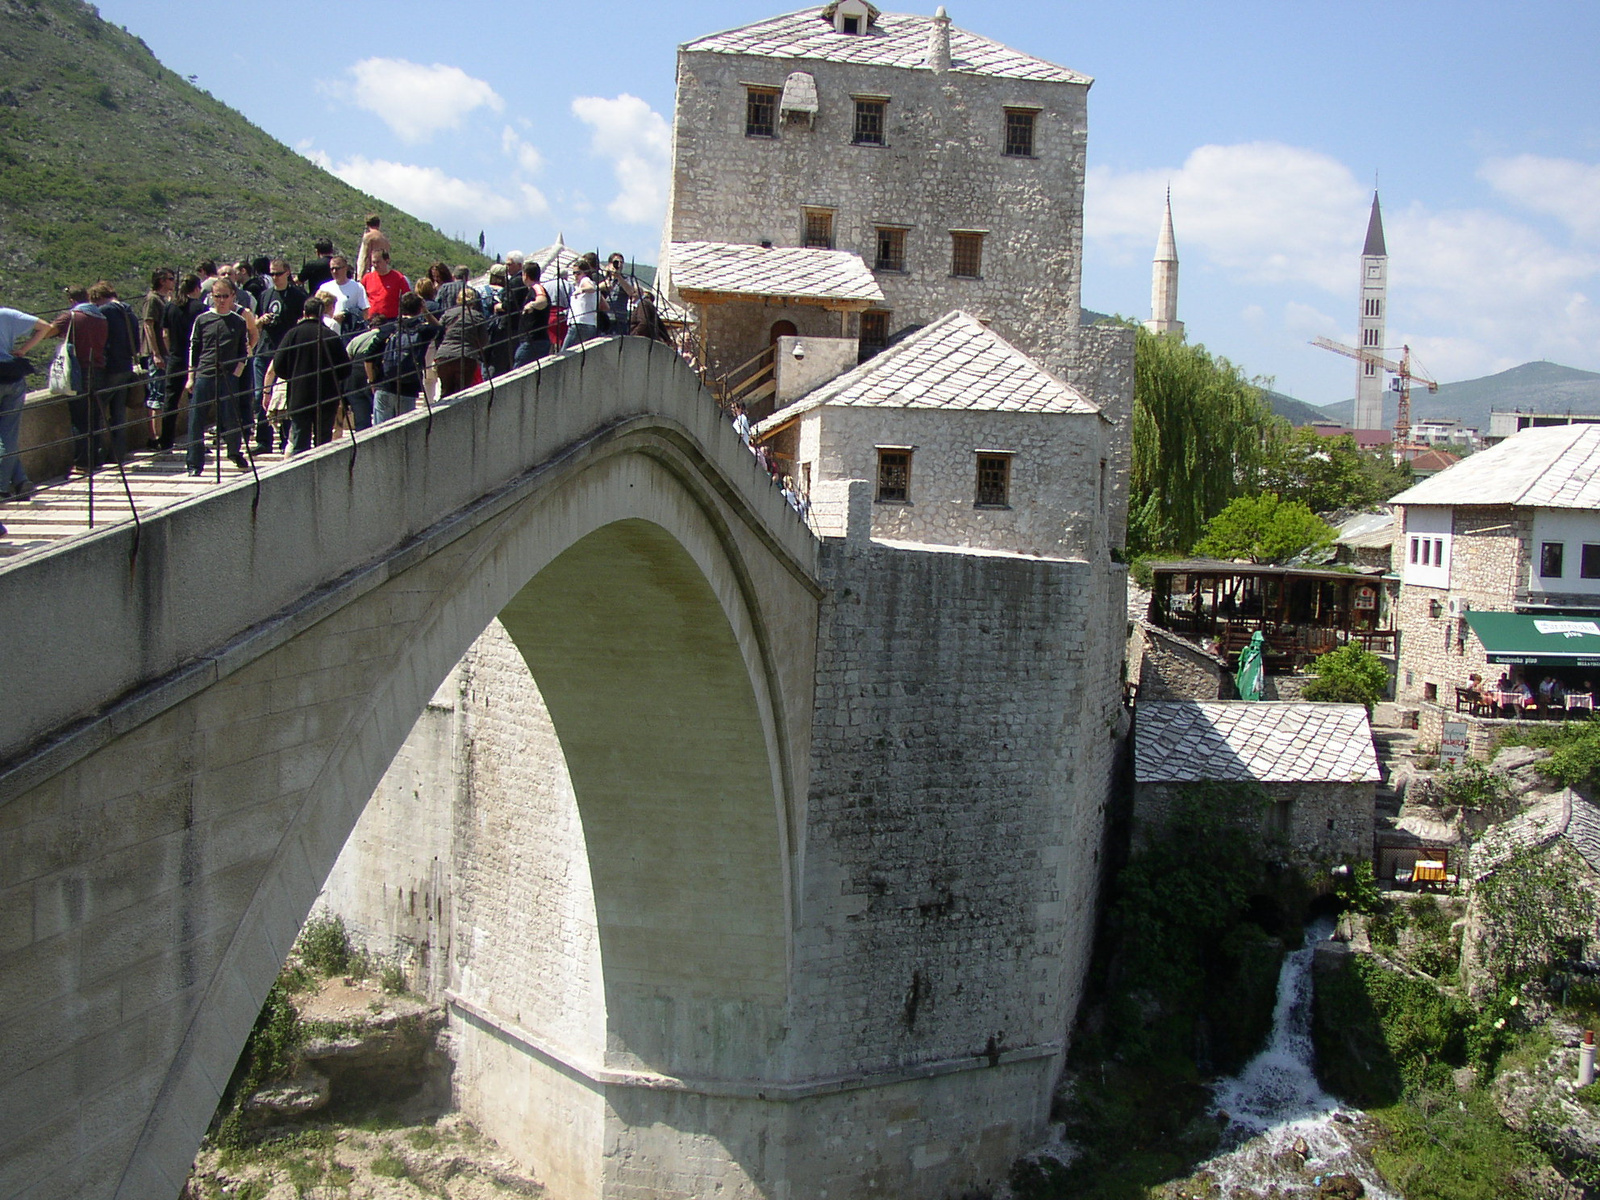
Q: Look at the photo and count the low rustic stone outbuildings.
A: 2